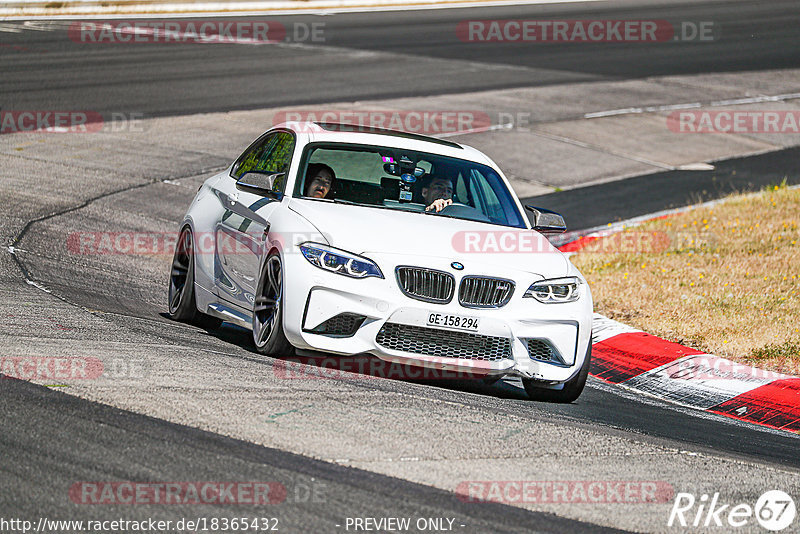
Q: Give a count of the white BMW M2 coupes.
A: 1